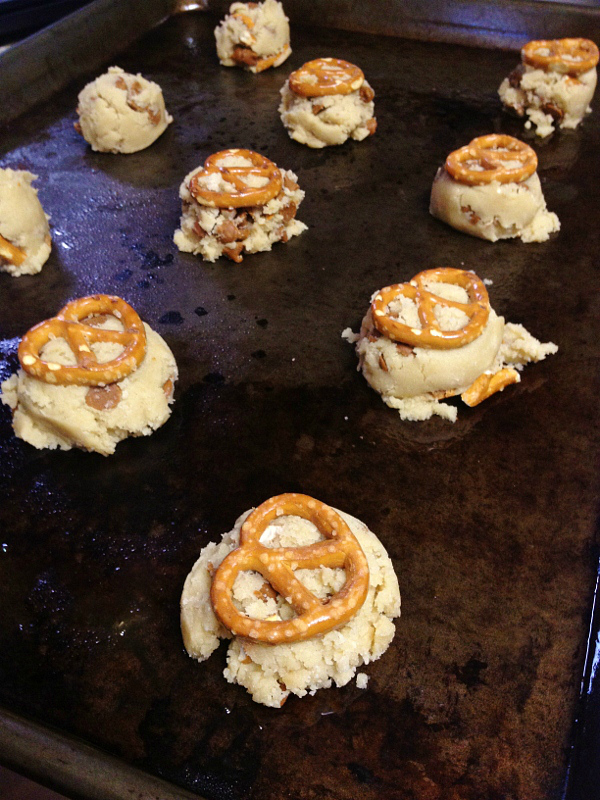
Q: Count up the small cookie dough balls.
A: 10